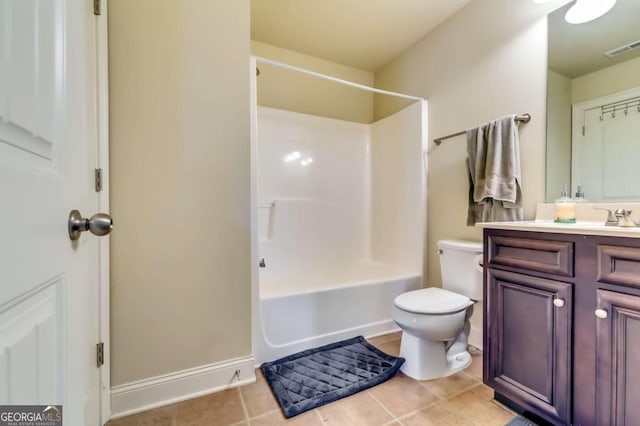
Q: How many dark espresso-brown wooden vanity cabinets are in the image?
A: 1